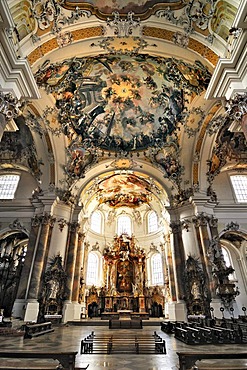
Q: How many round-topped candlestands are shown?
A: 4